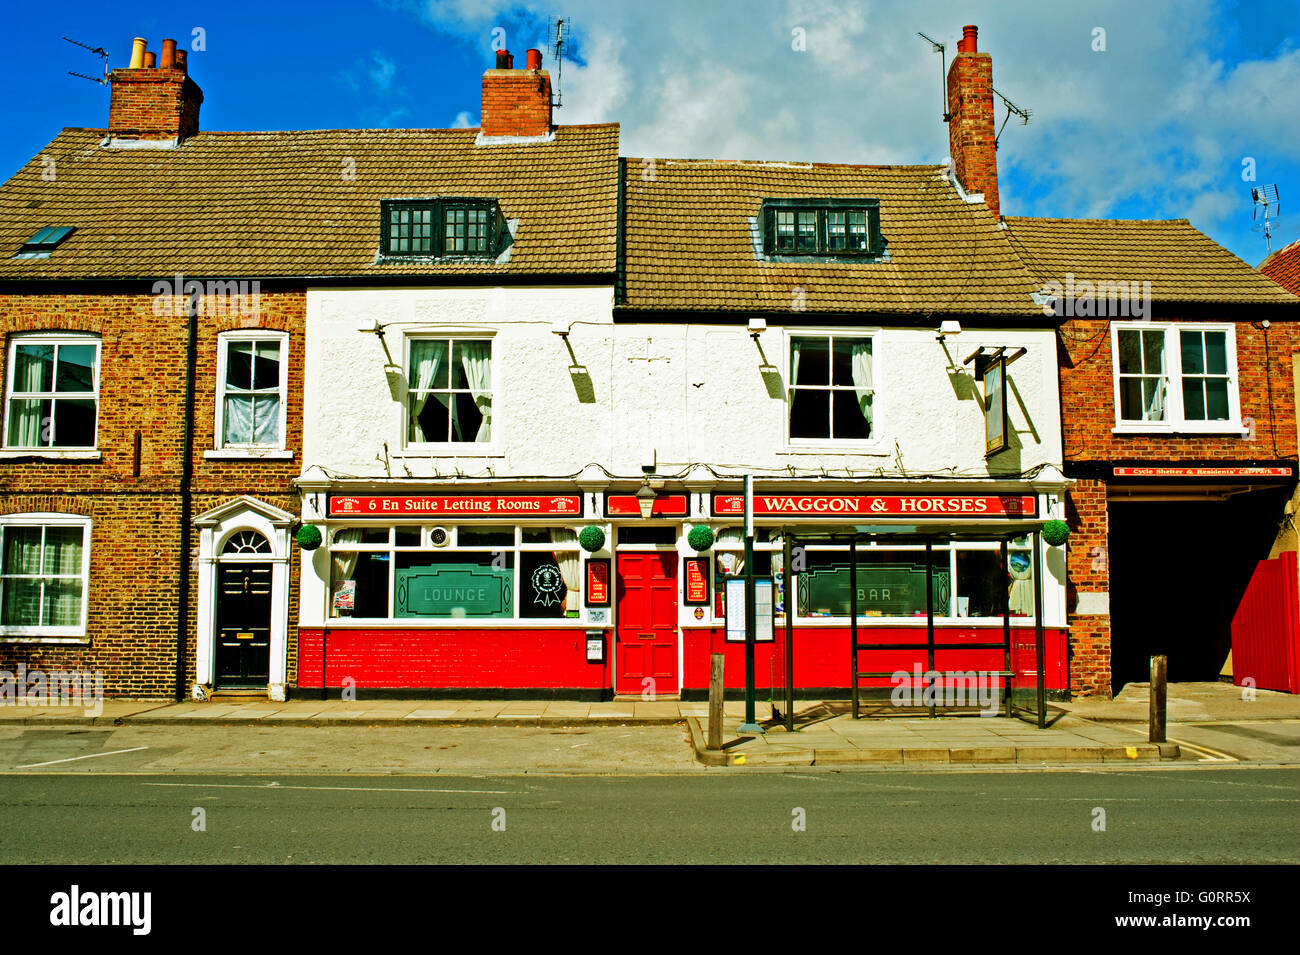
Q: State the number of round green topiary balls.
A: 4